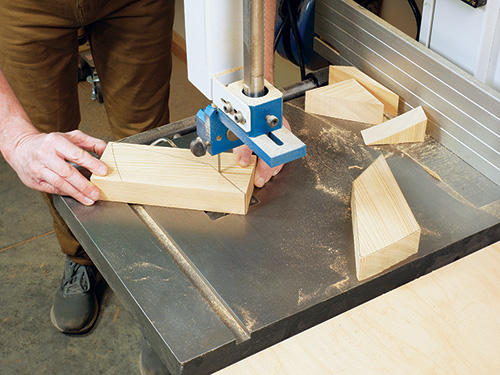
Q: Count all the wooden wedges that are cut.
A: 4